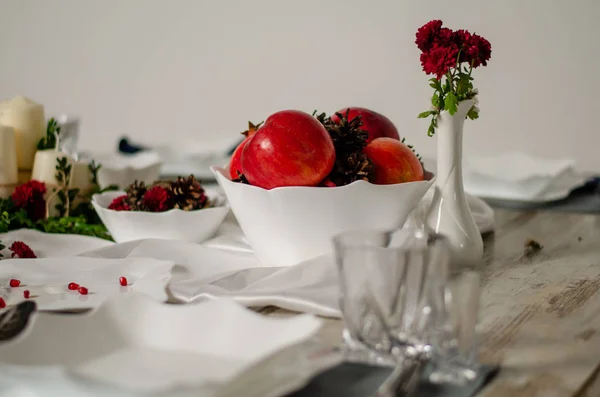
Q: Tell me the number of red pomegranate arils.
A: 6